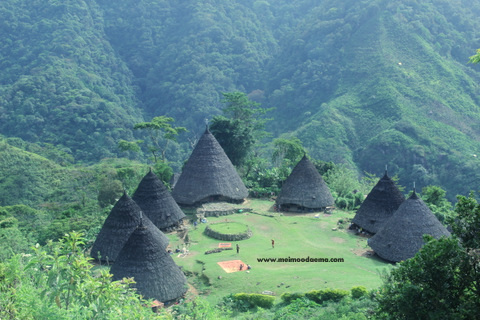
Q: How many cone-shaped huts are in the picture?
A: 7